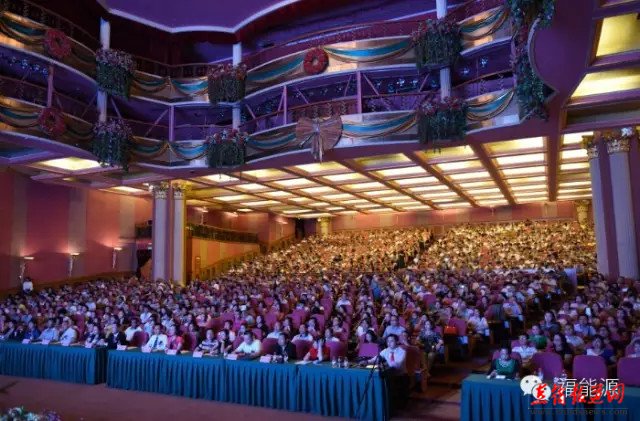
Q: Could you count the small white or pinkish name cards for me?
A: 10